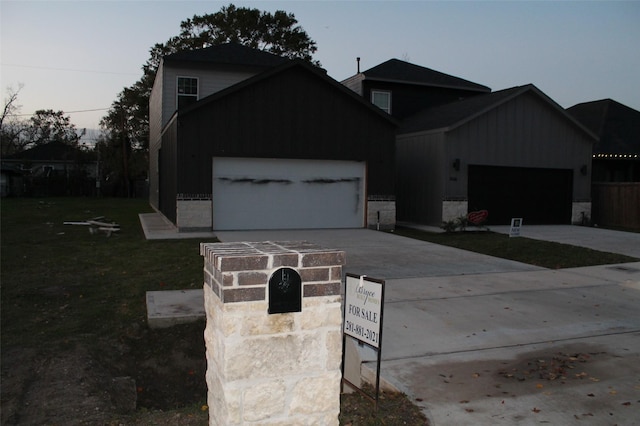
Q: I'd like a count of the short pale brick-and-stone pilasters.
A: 4